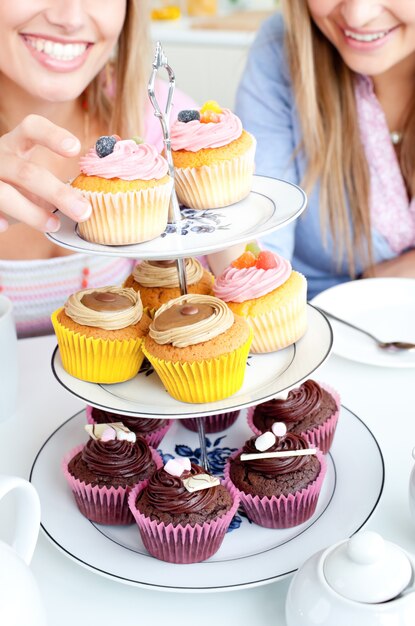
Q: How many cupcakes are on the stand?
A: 12